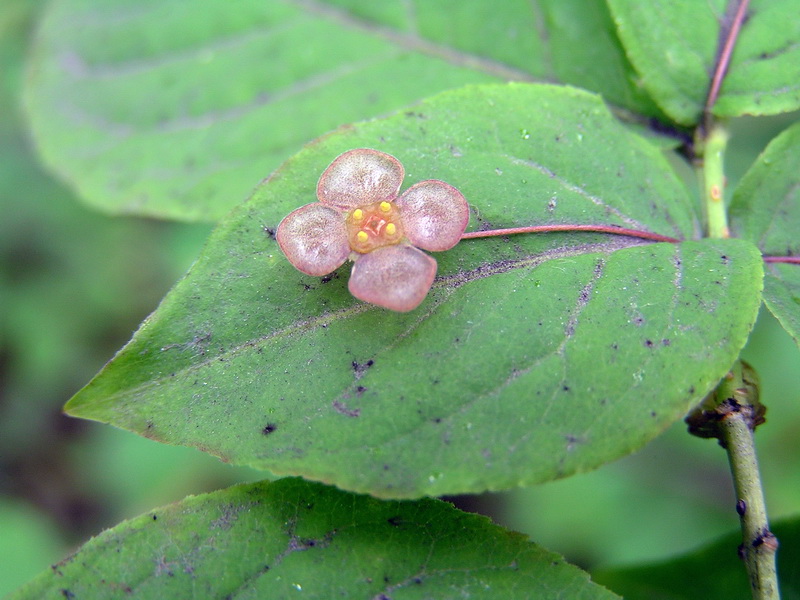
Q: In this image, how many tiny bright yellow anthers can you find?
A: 4